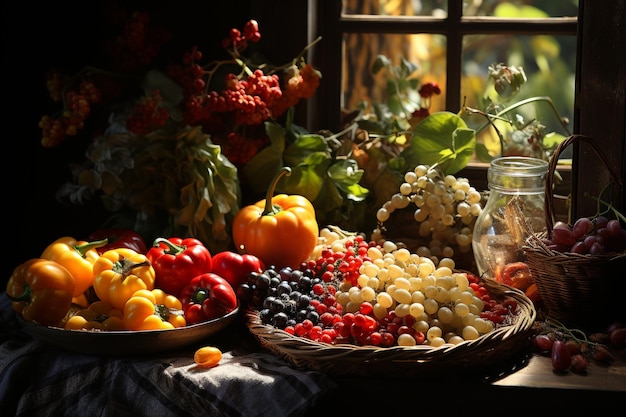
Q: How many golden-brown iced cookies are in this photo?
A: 0